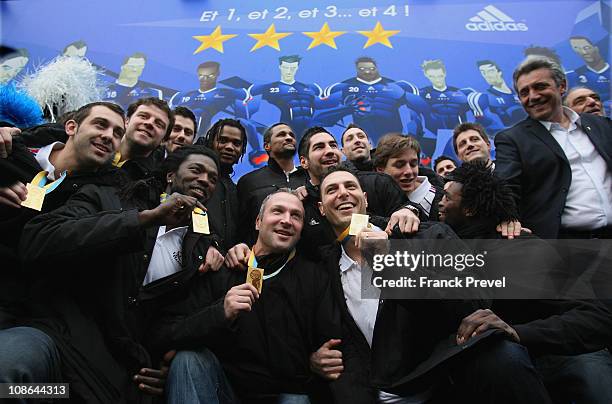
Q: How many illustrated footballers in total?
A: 10